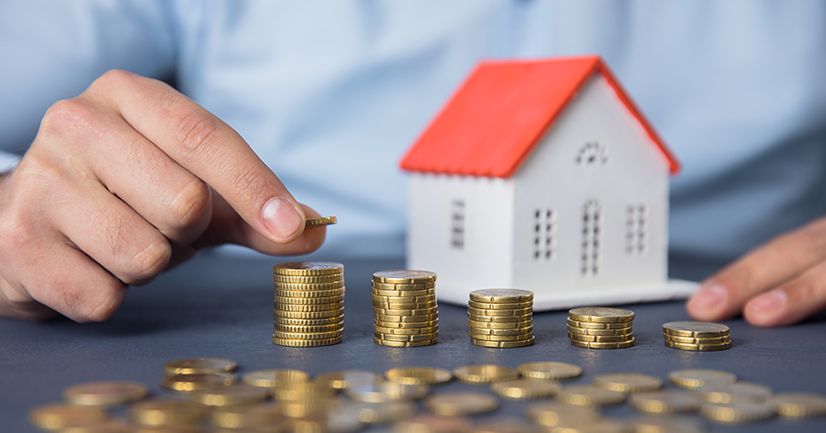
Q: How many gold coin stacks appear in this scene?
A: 5